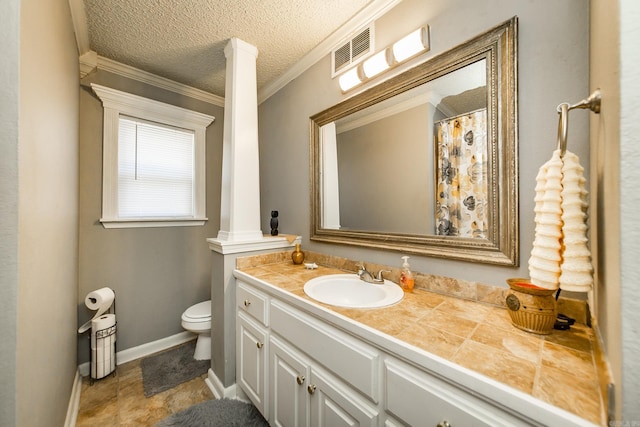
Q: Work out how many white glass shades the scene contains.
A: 3